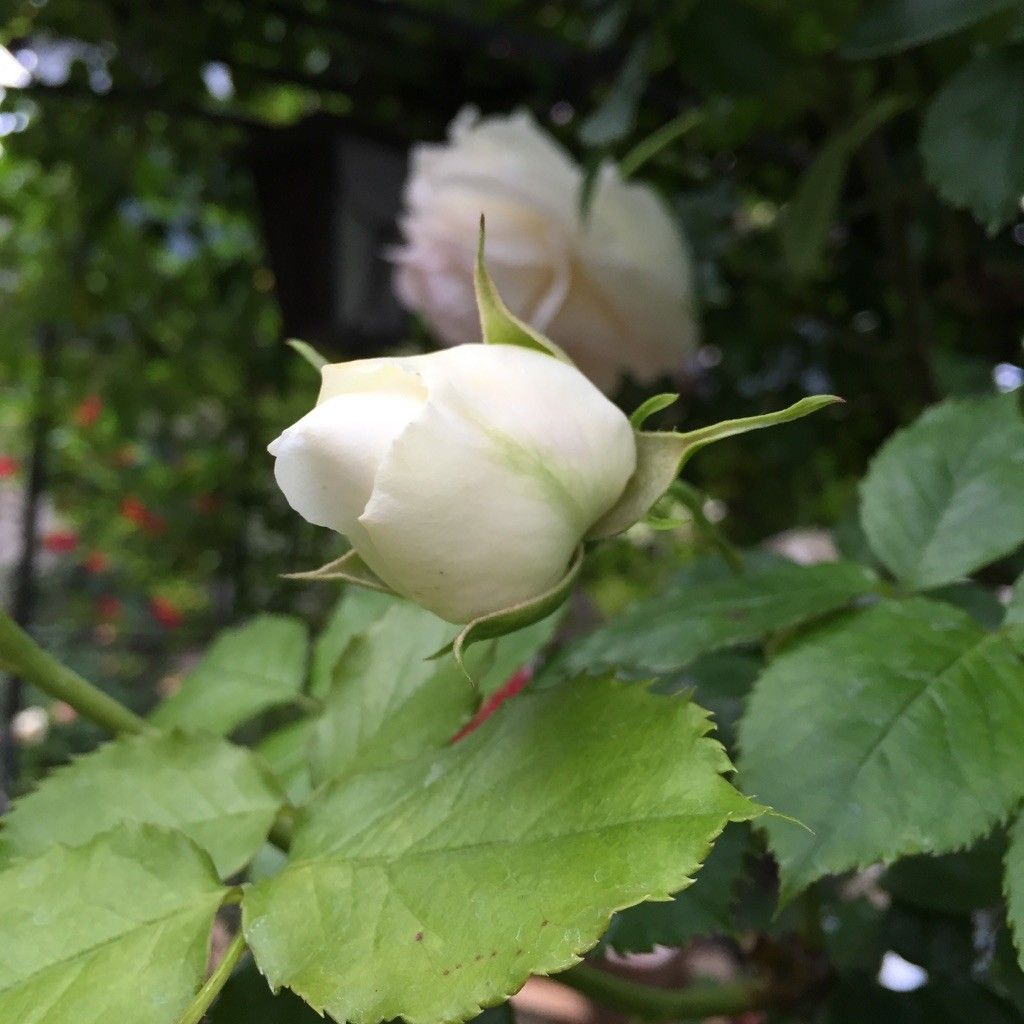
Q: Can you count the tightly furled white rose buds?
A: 1